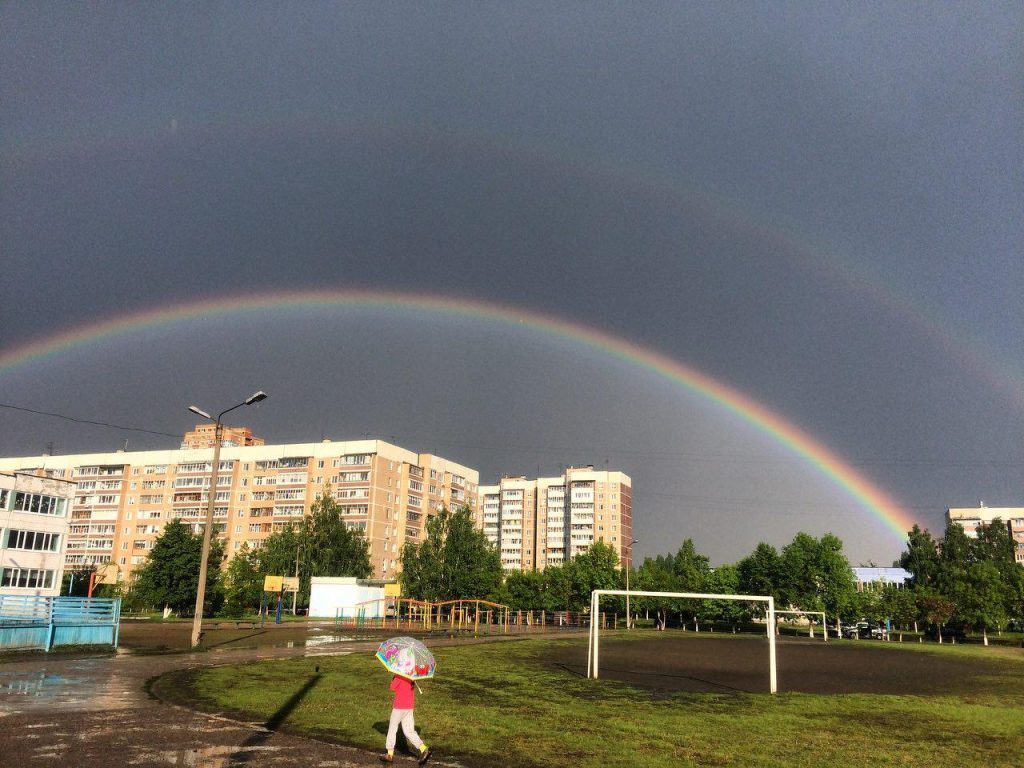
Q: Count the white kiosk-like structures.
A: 1